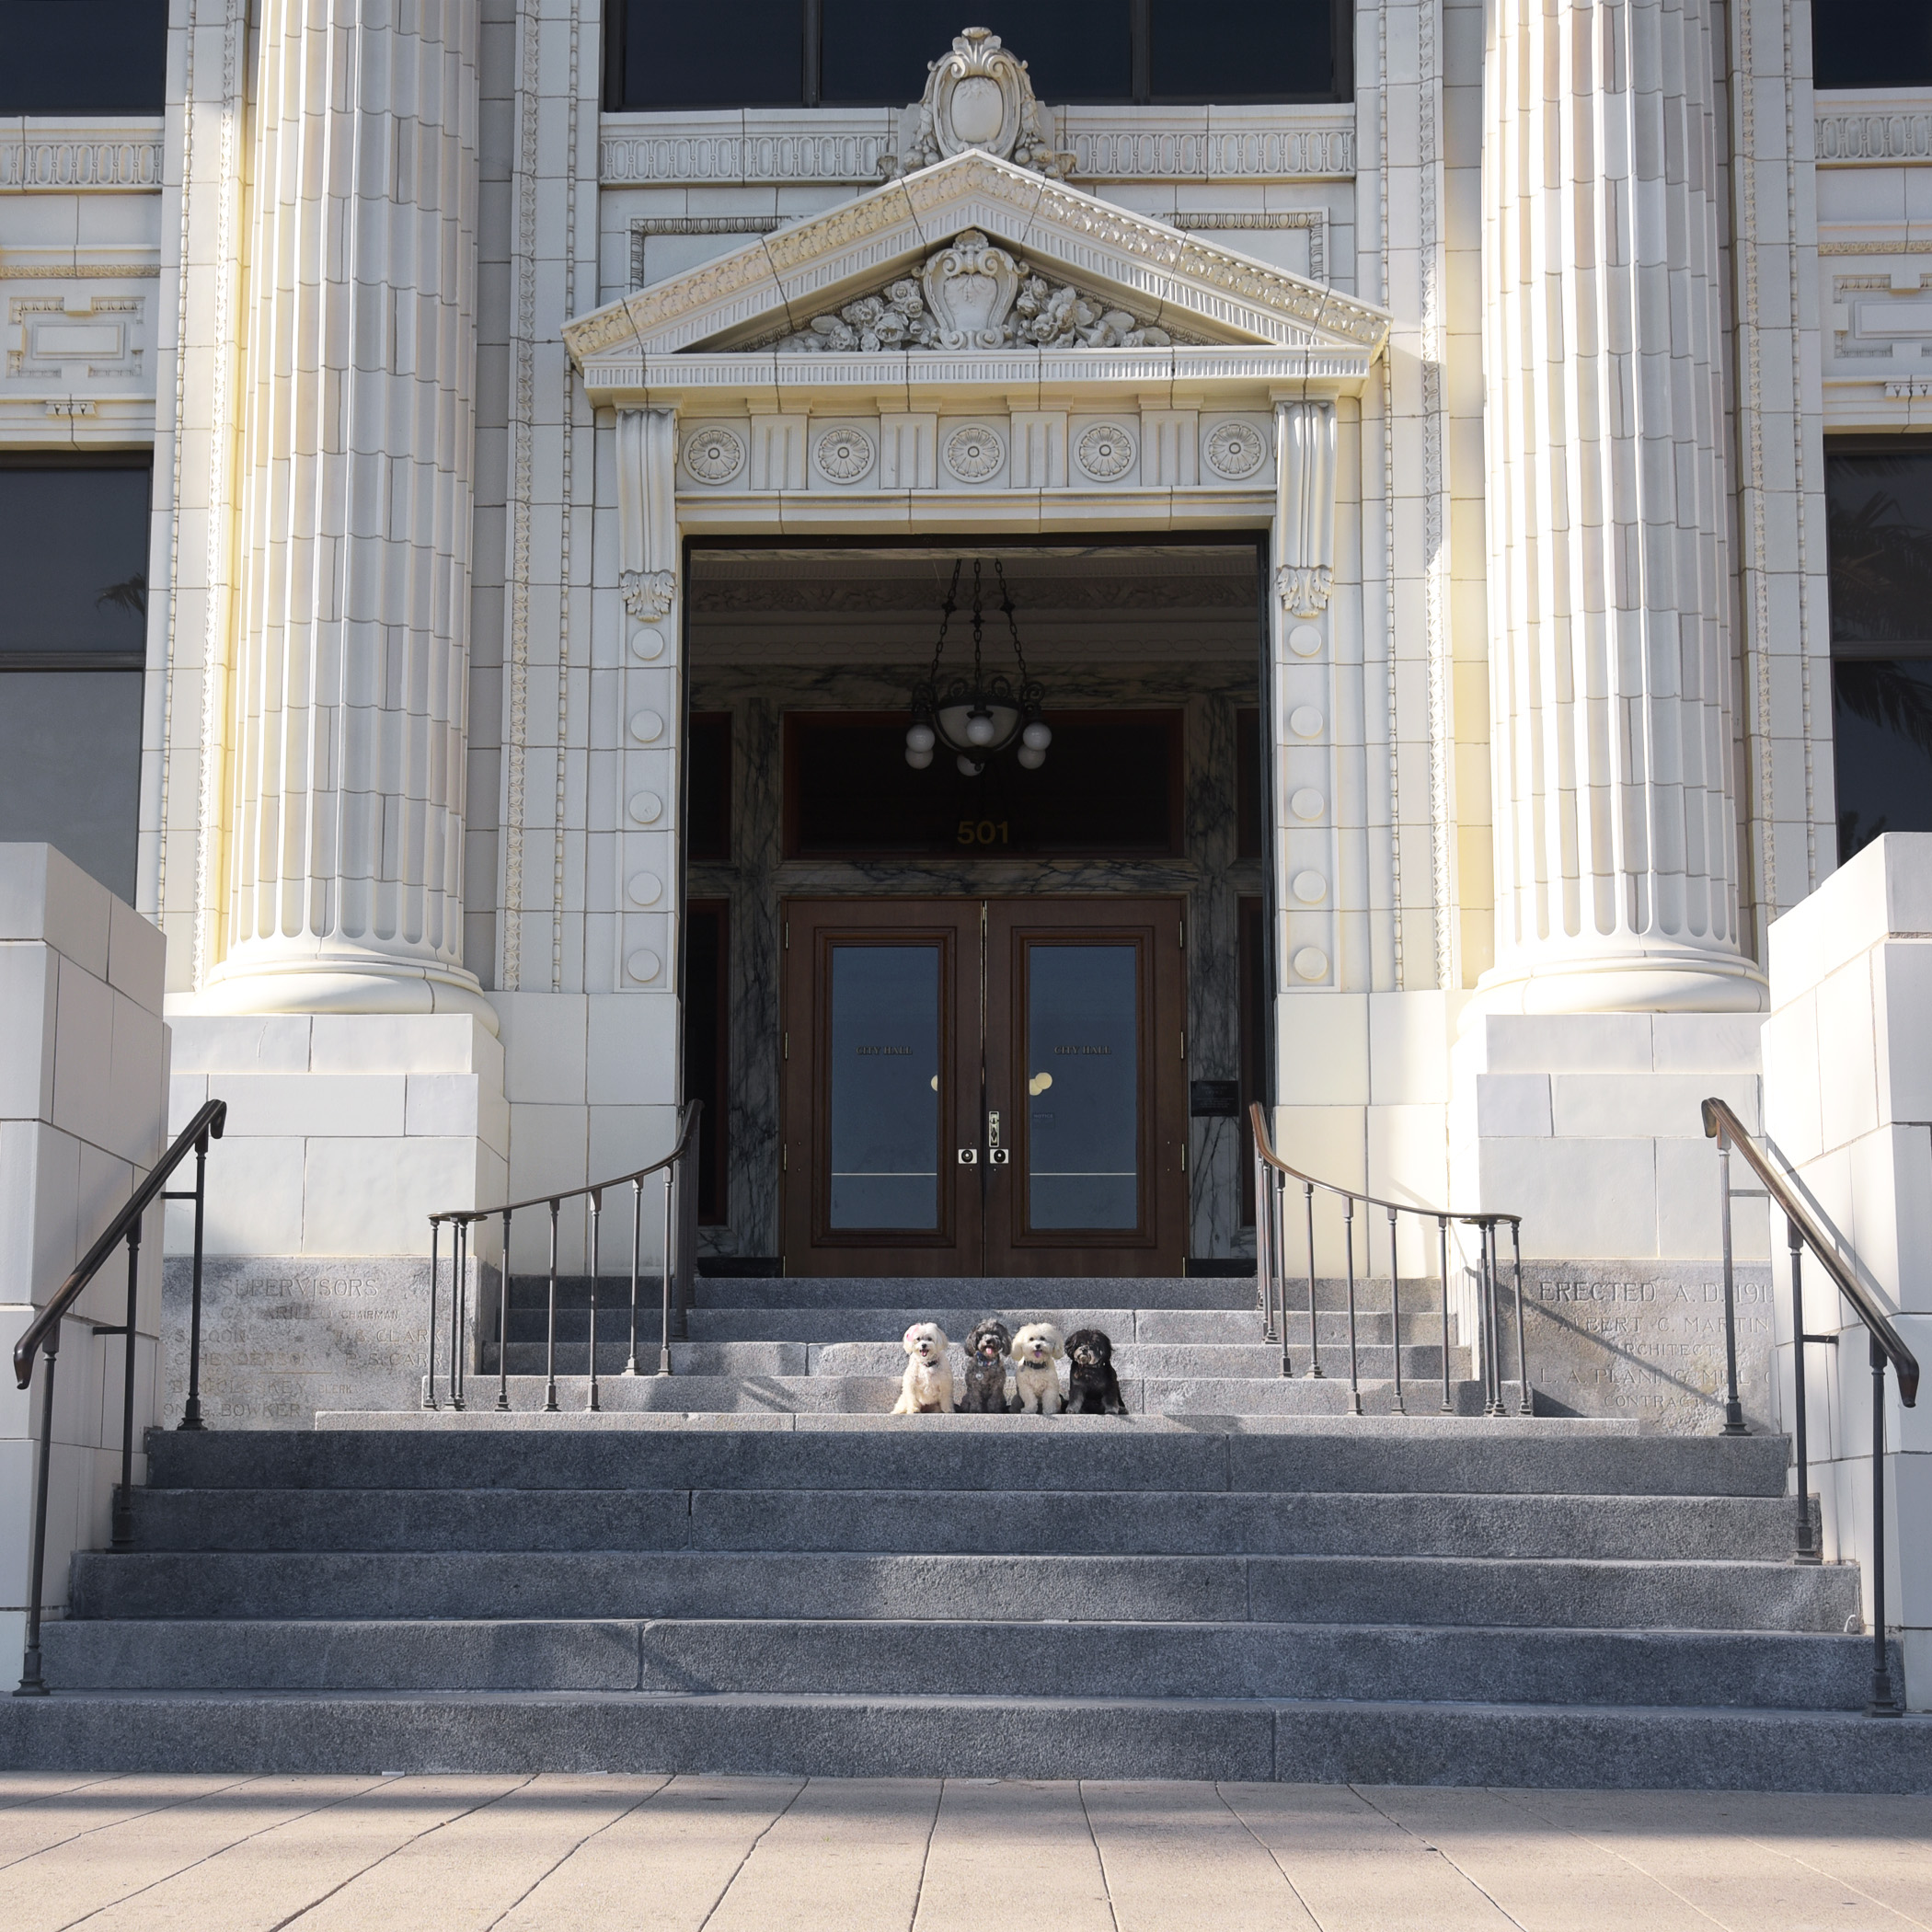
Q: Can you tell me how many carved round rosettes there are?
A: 5